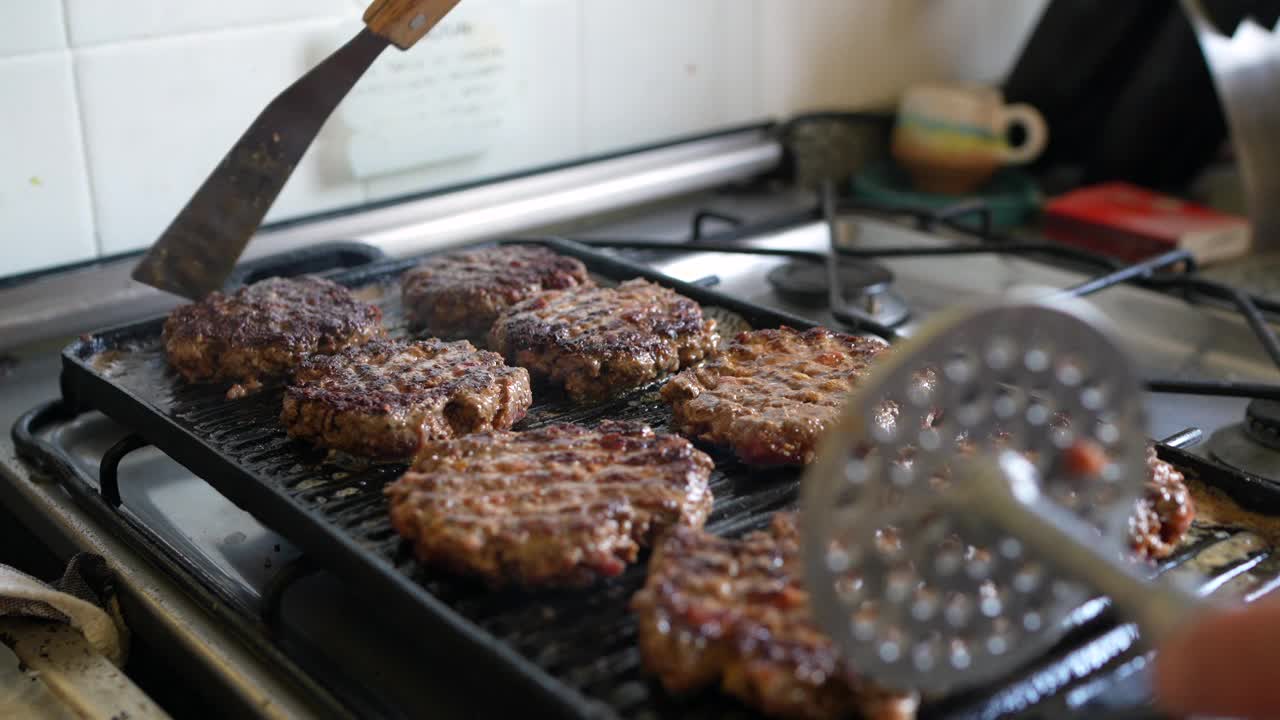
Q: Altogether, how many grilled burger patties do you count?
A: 8